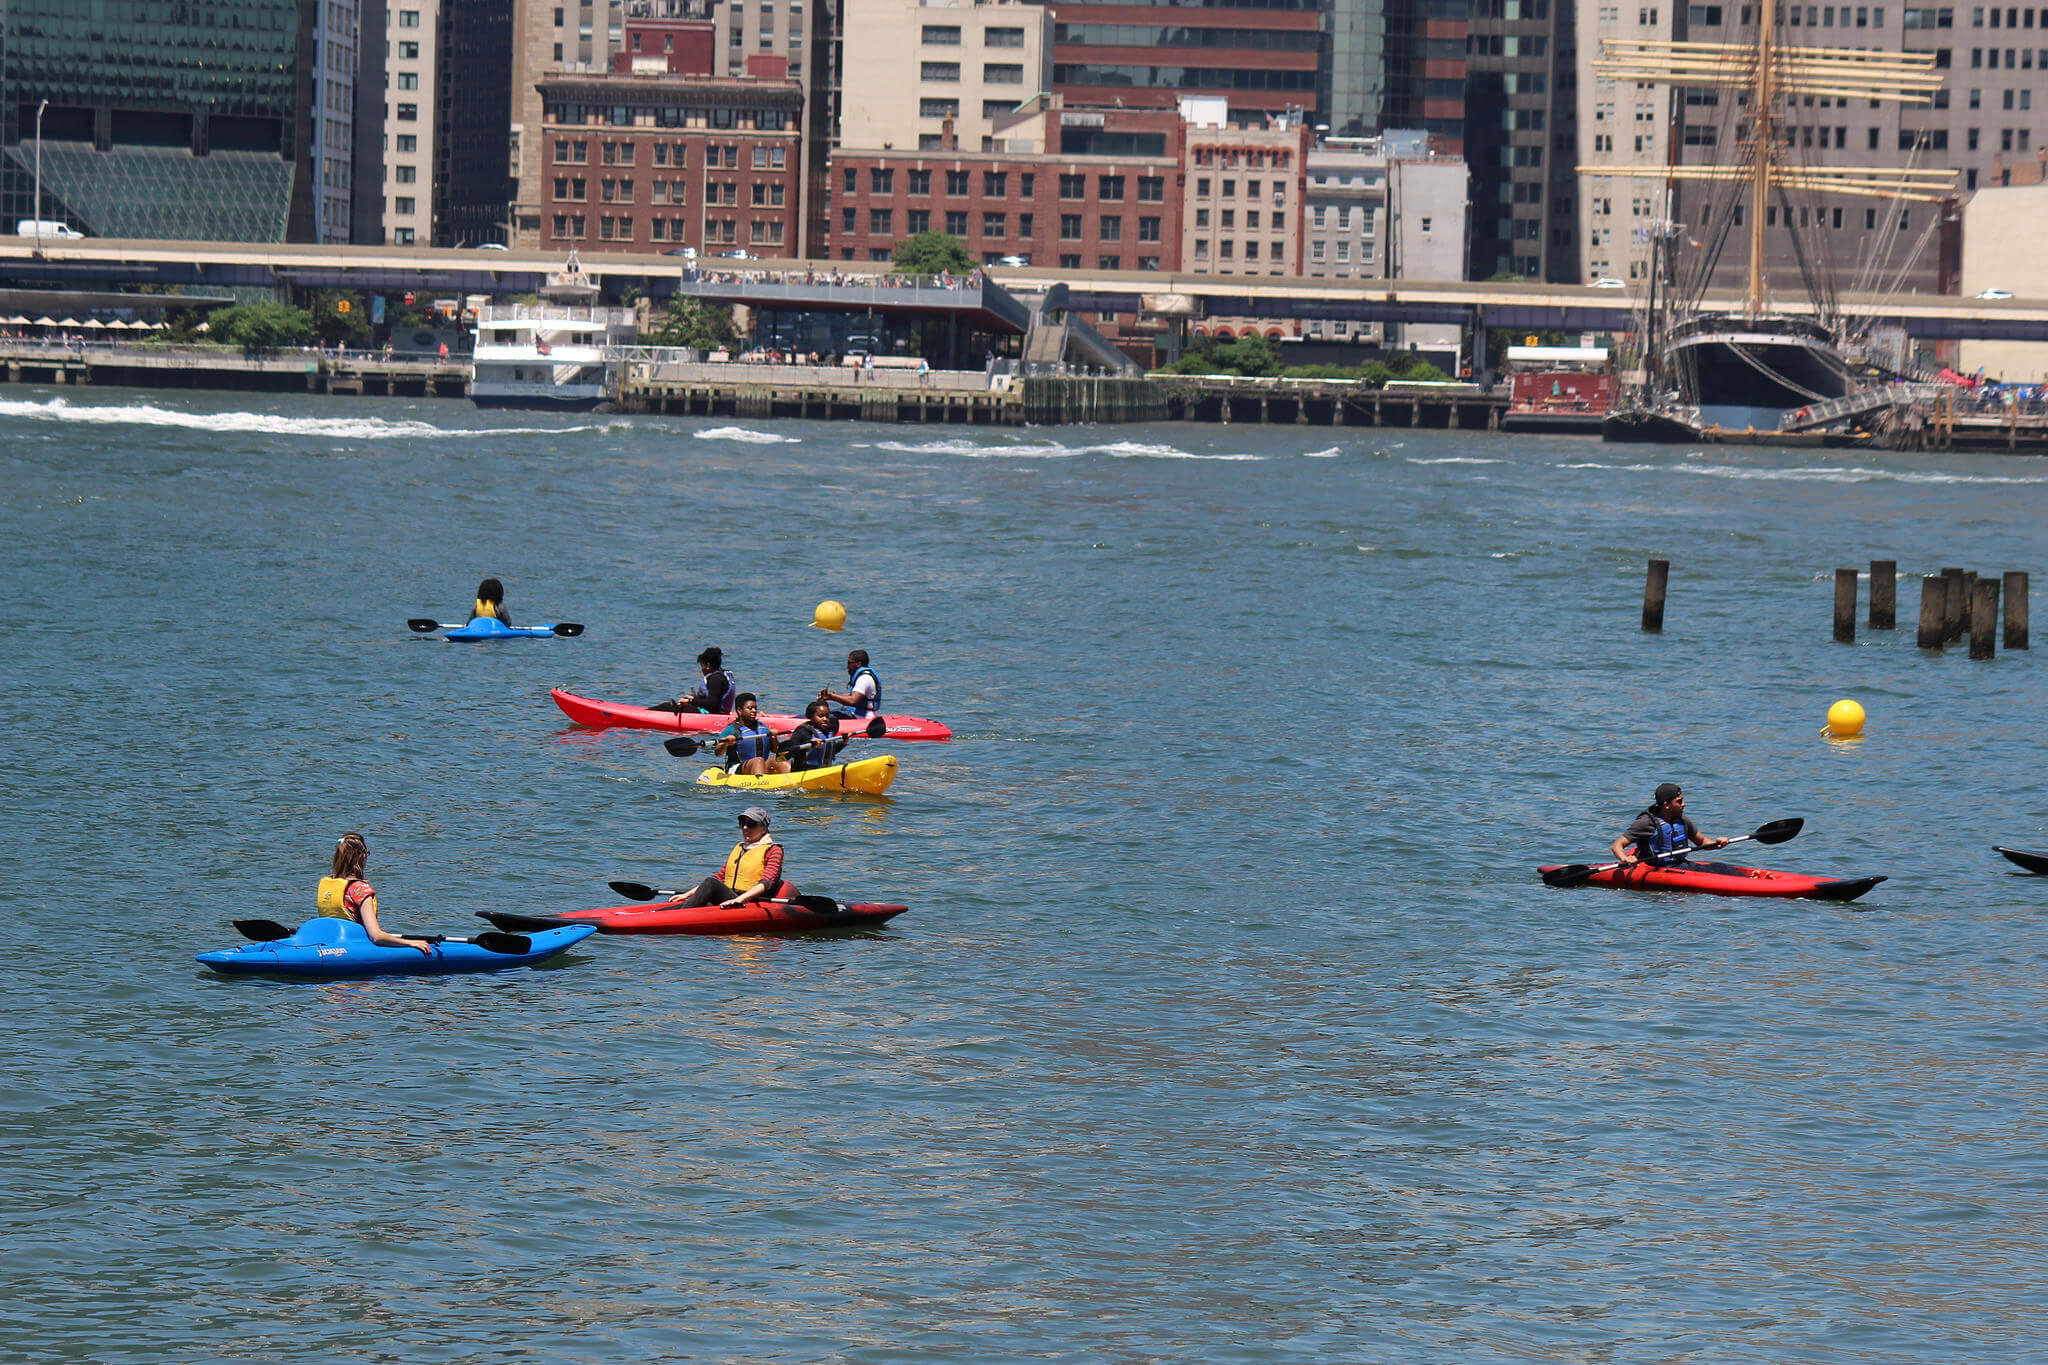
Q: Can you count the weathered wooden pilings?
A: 8